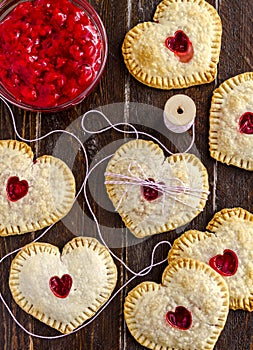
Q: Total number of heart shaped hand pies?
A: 7